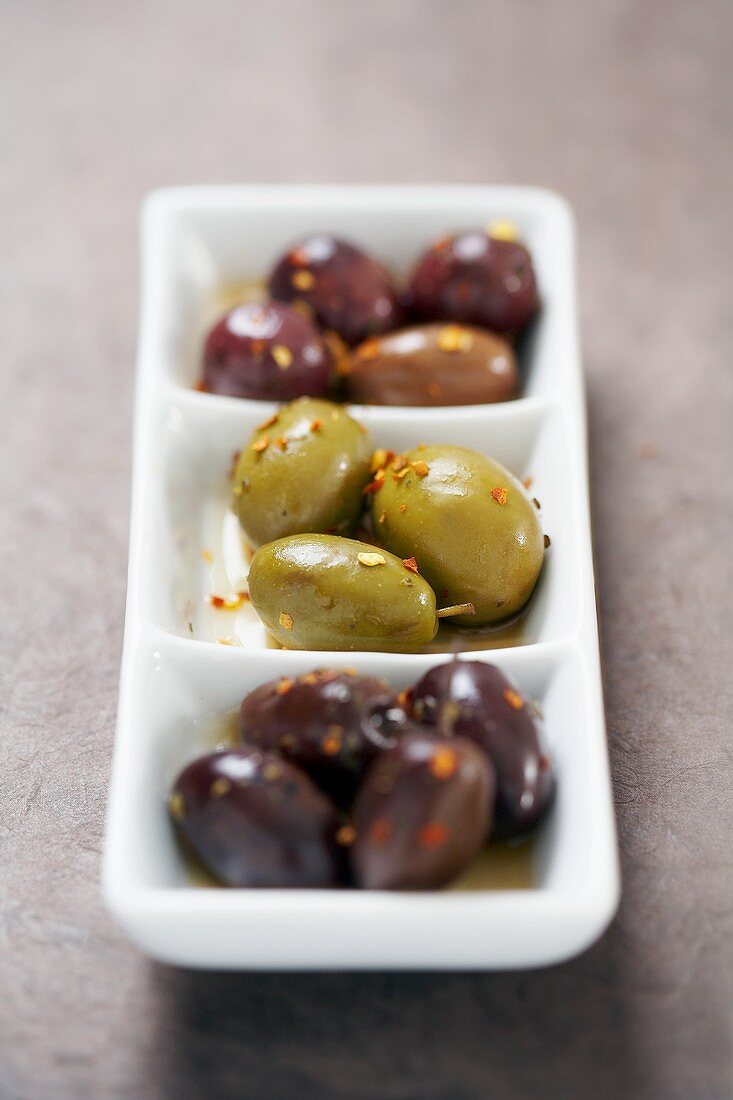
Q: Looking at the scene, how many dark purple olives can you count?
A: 7